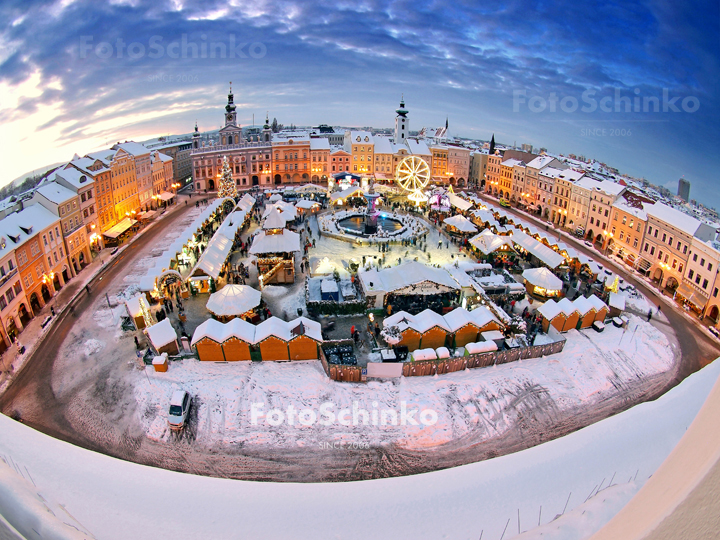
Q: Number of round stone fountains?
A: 1